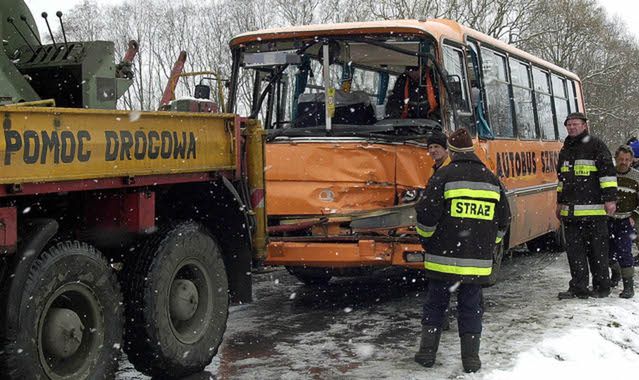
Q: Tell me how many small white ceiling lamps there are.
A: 0